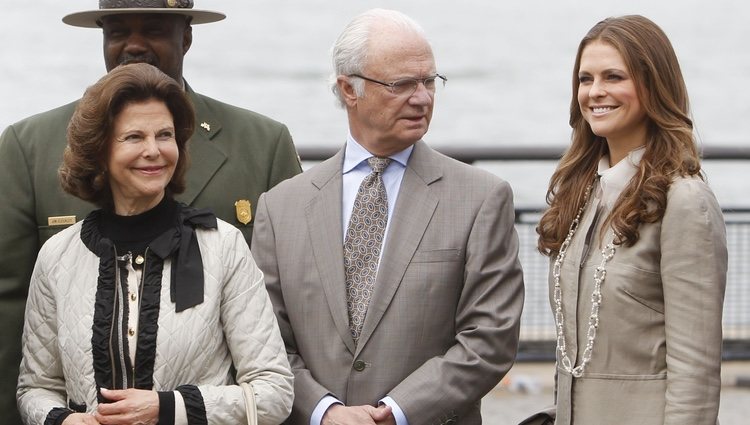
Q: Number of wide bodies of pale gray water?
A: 1